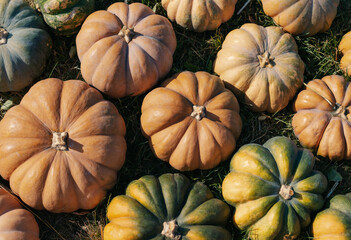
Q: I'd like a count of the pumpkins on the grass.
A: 14